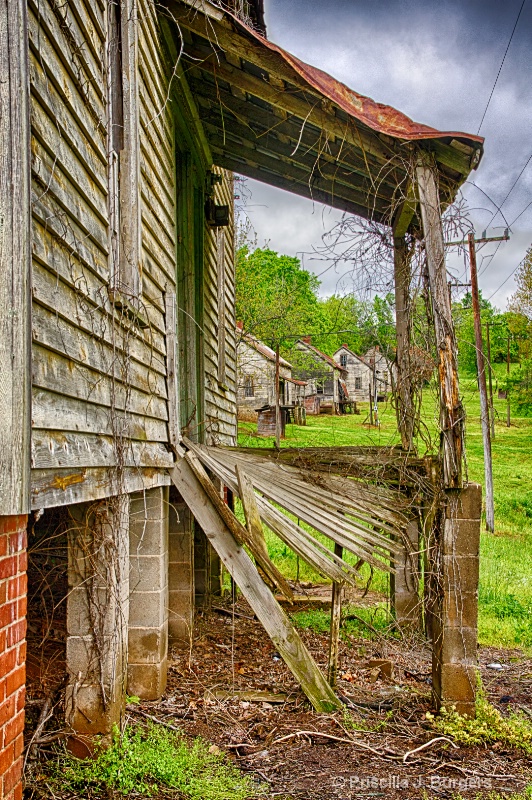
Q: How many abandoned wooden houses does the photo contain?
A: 5